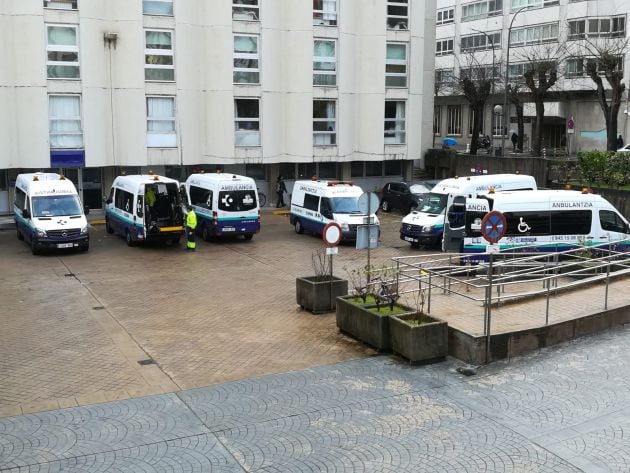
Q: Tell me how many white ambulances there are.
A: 6